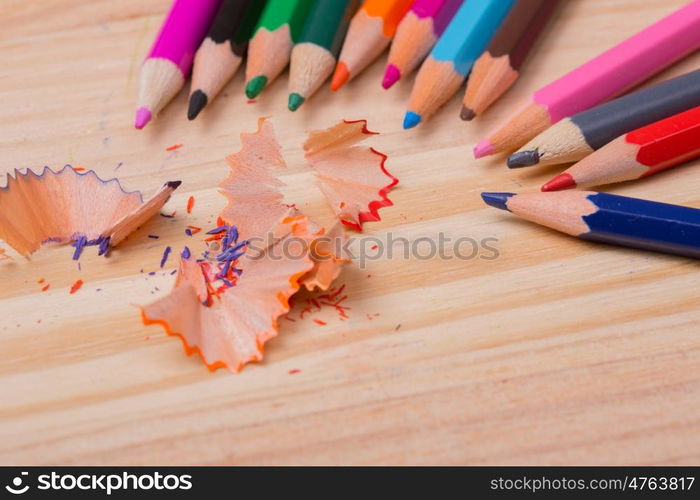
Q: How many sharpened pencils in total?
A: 12